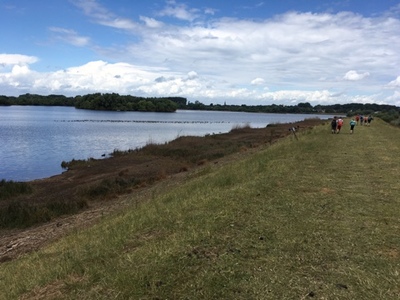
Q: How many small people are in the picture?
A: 7